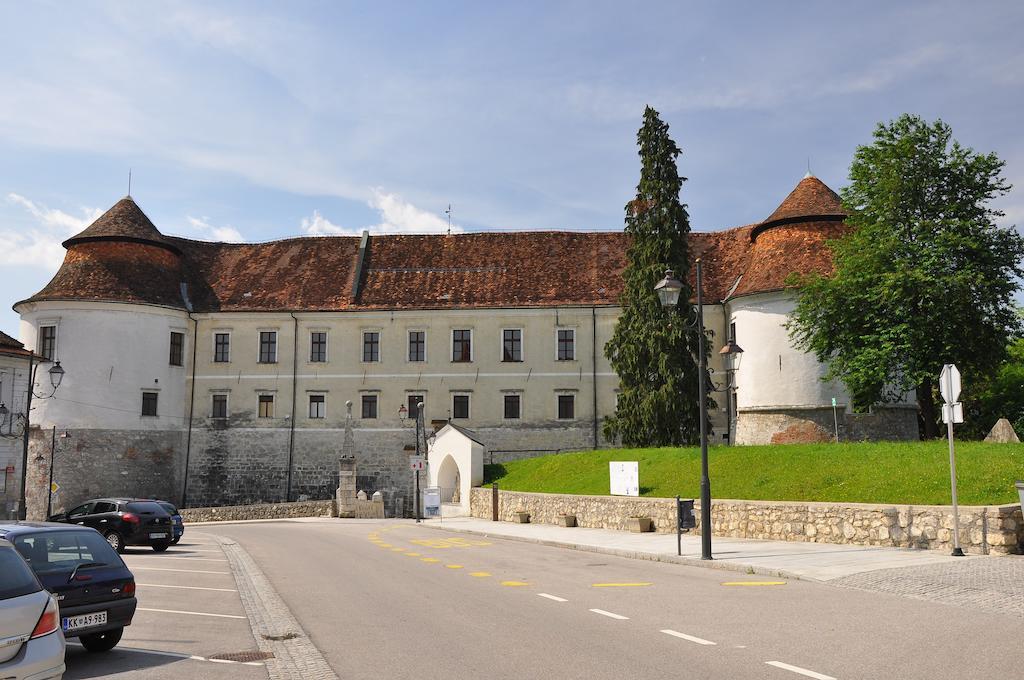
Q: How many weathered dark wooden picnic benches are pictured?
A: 0